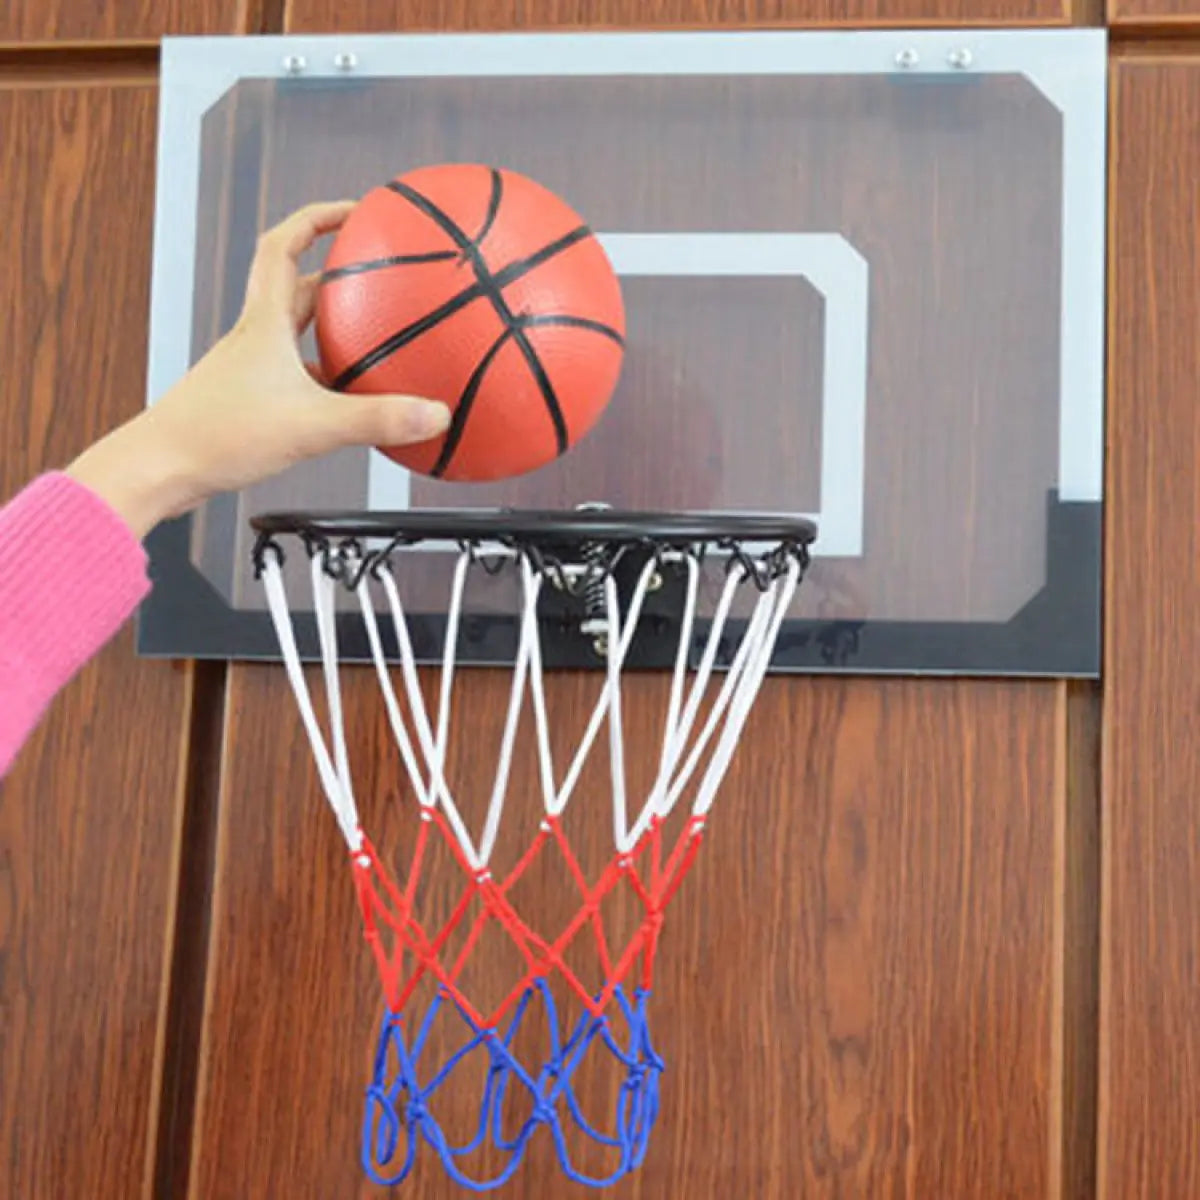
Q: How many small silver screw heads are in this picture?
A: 4